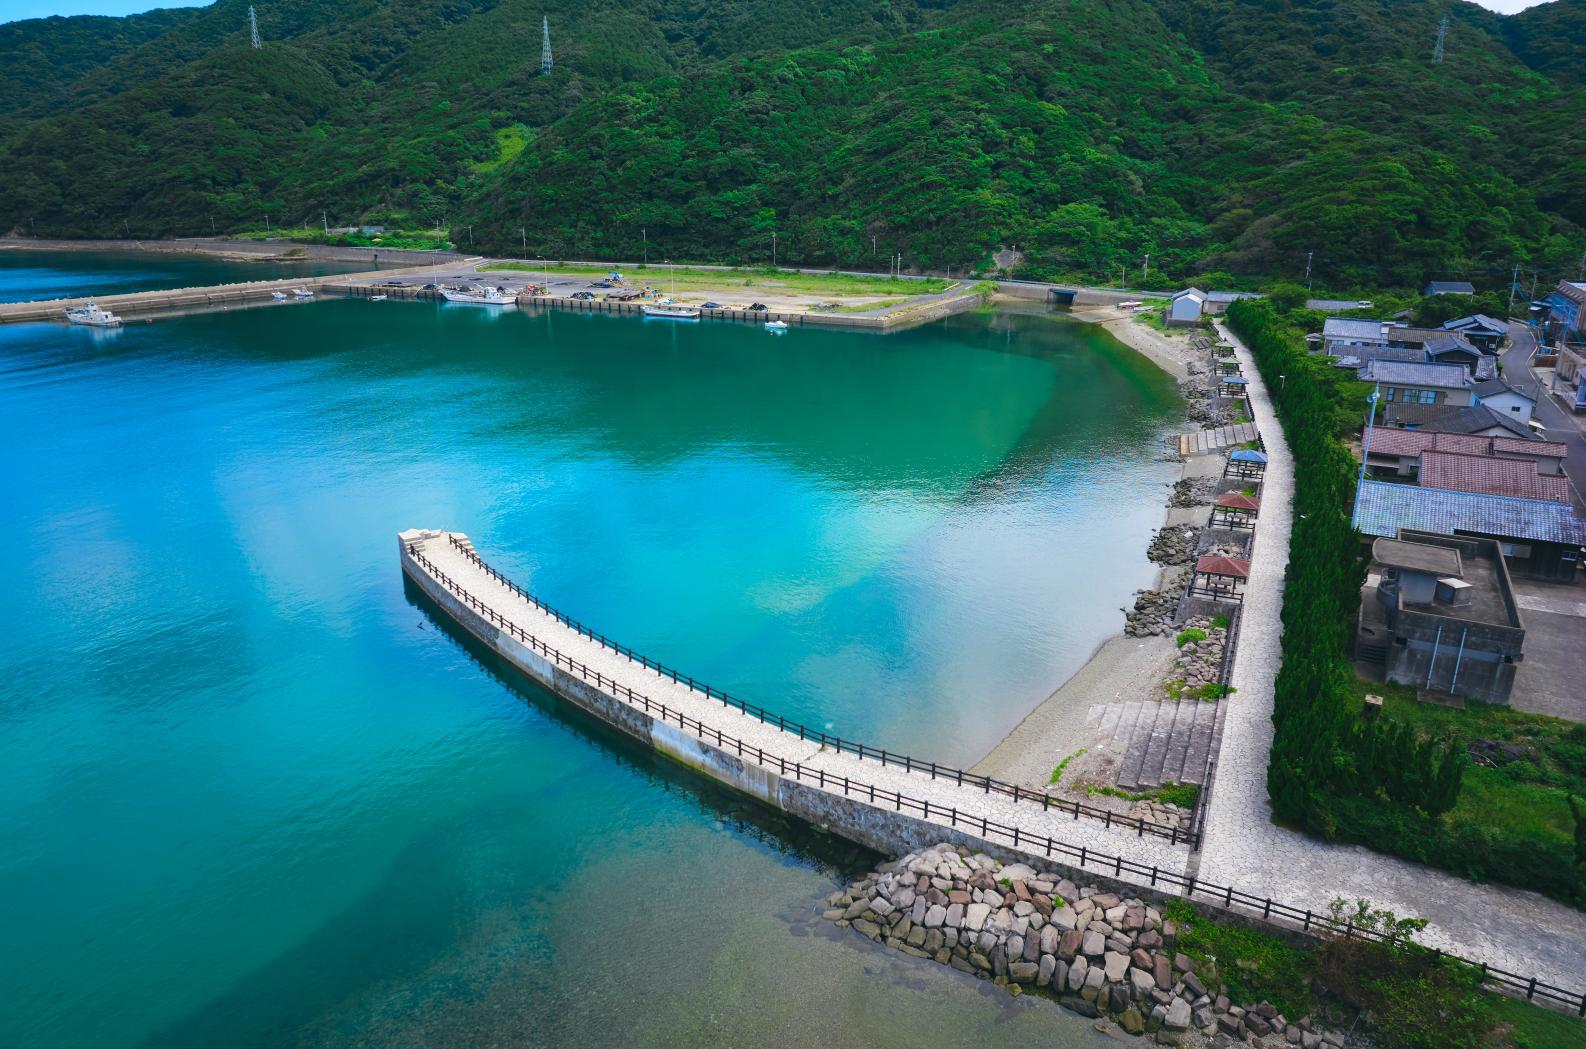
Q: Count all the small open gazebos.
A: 6